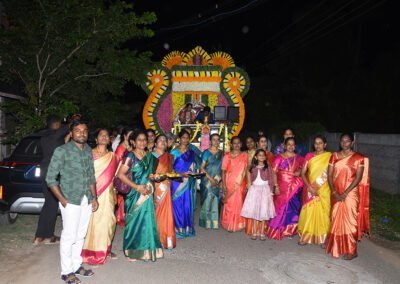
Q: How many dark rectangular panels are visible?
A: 2